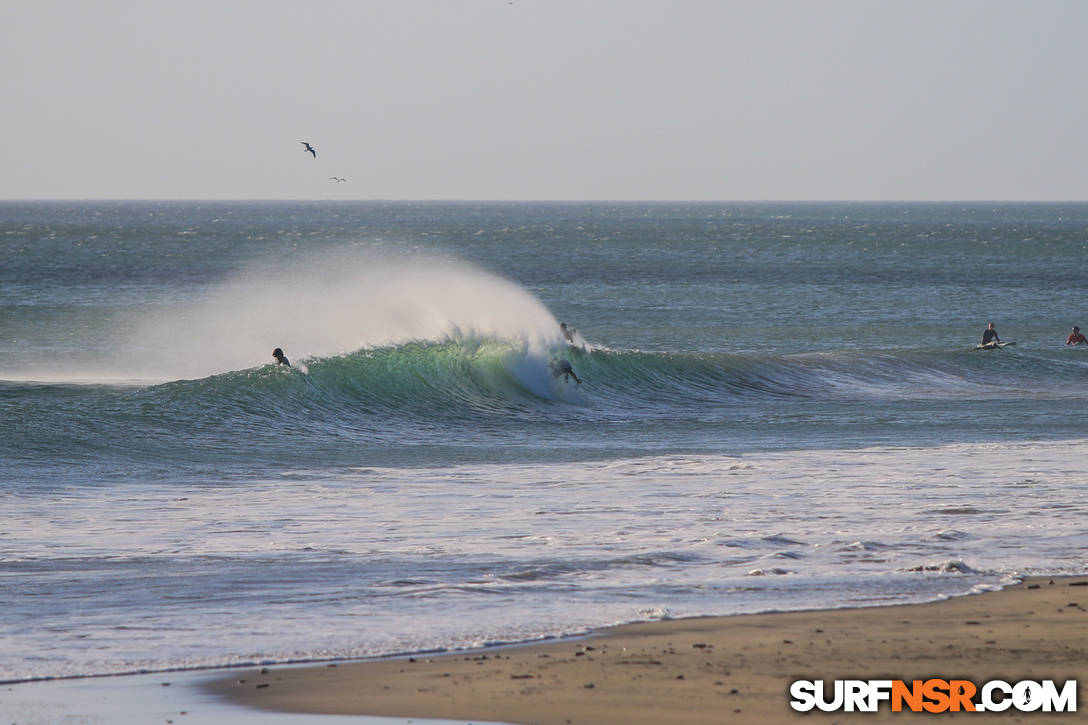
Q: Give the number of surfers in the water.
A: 5